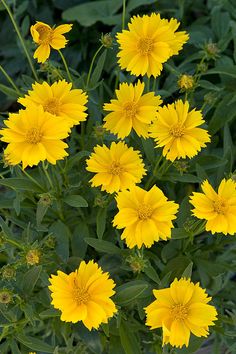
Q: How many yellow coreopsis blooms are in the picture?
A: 11